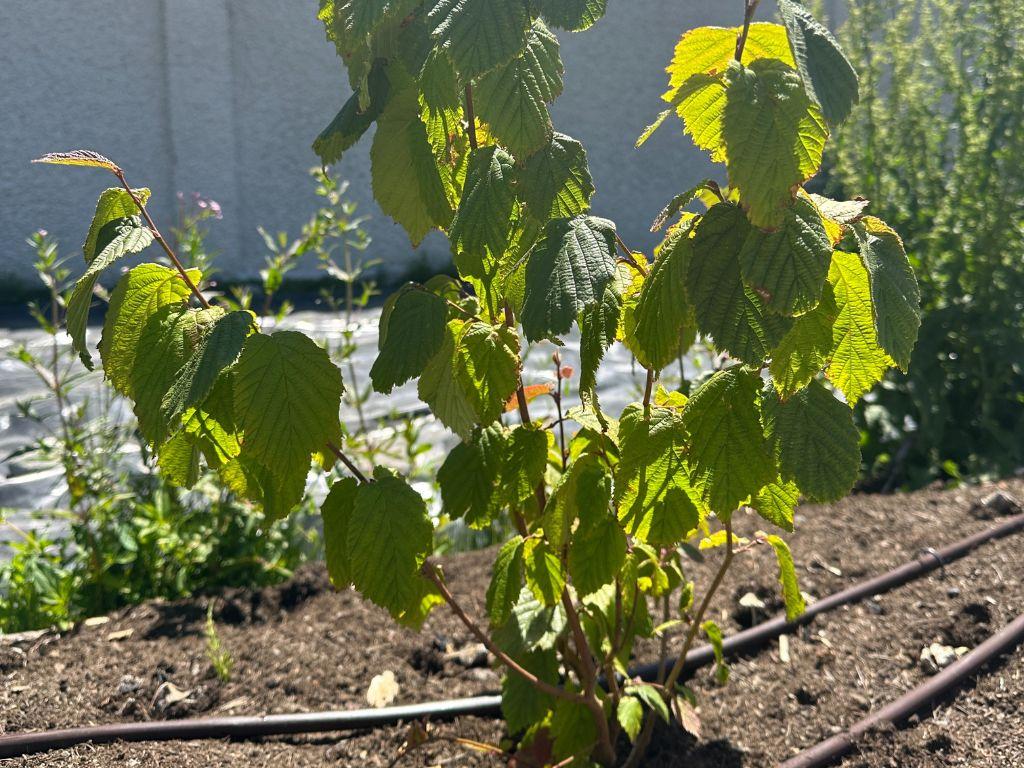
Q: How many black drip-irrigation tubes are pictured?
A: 2